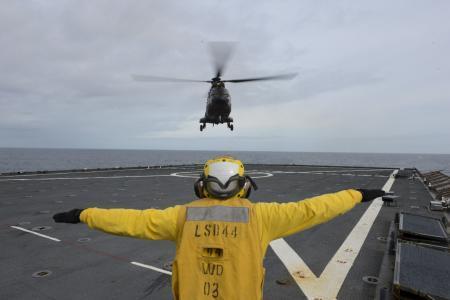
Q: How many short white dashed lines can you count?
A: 2